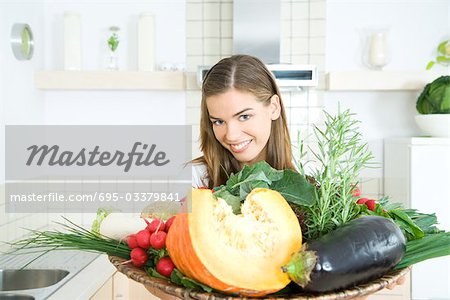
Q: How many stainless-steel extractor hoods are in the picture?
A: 1